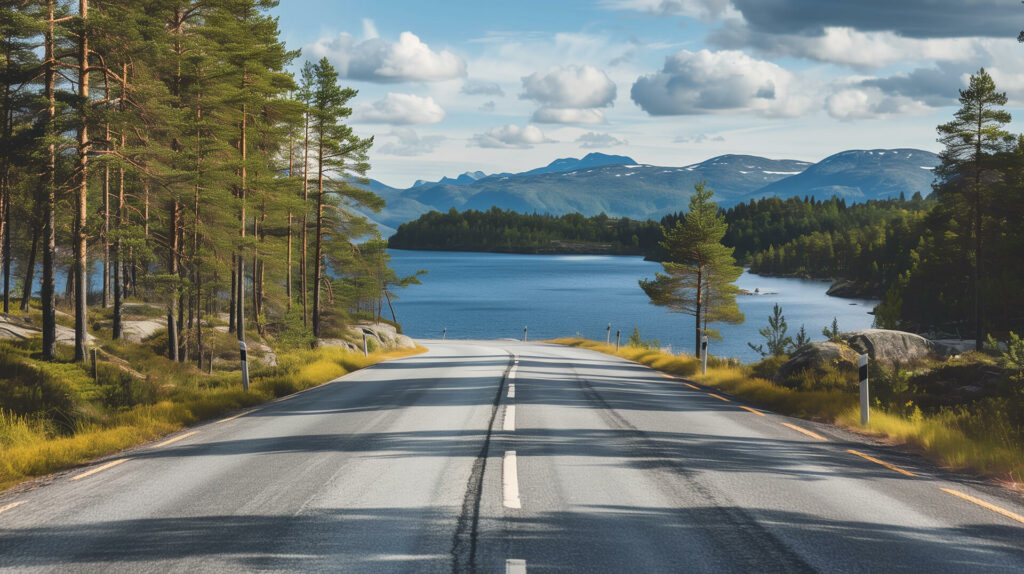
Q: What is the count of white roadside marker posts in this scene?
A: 8